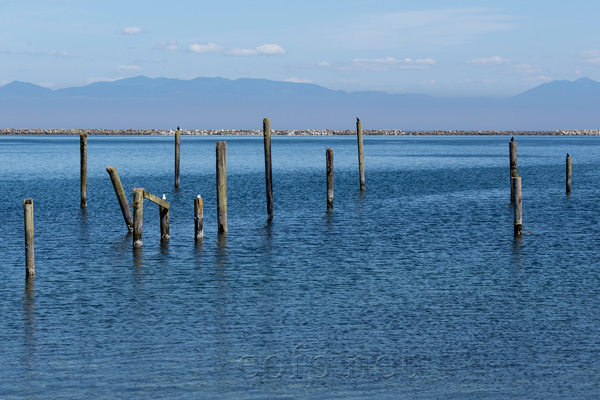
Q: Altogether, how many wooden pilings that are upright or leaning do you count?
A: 14